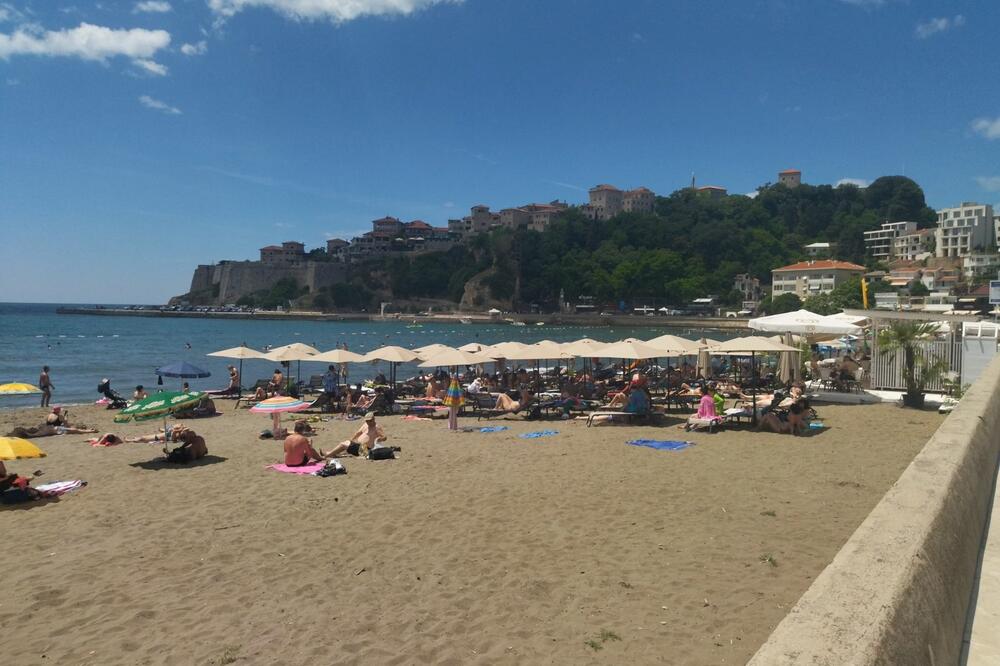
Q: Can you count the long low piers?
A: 1